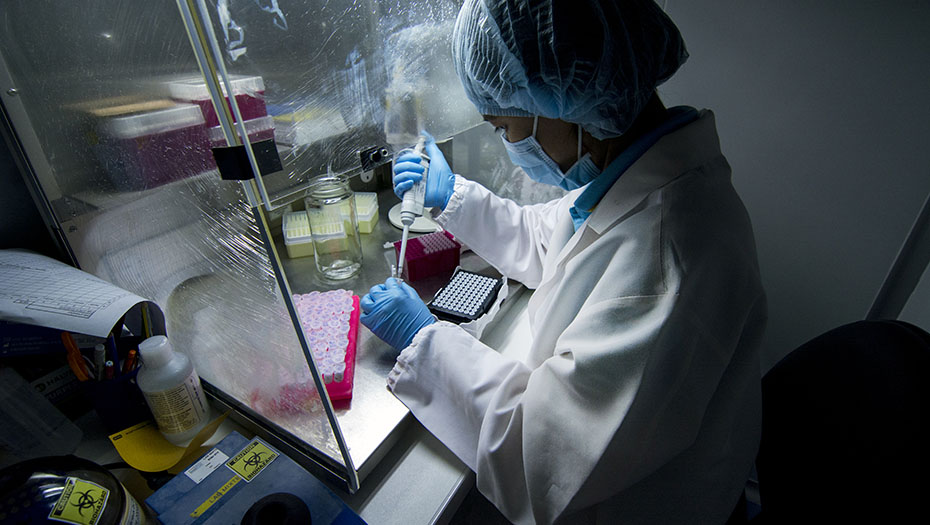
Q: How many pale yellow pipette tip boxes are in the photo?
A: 2